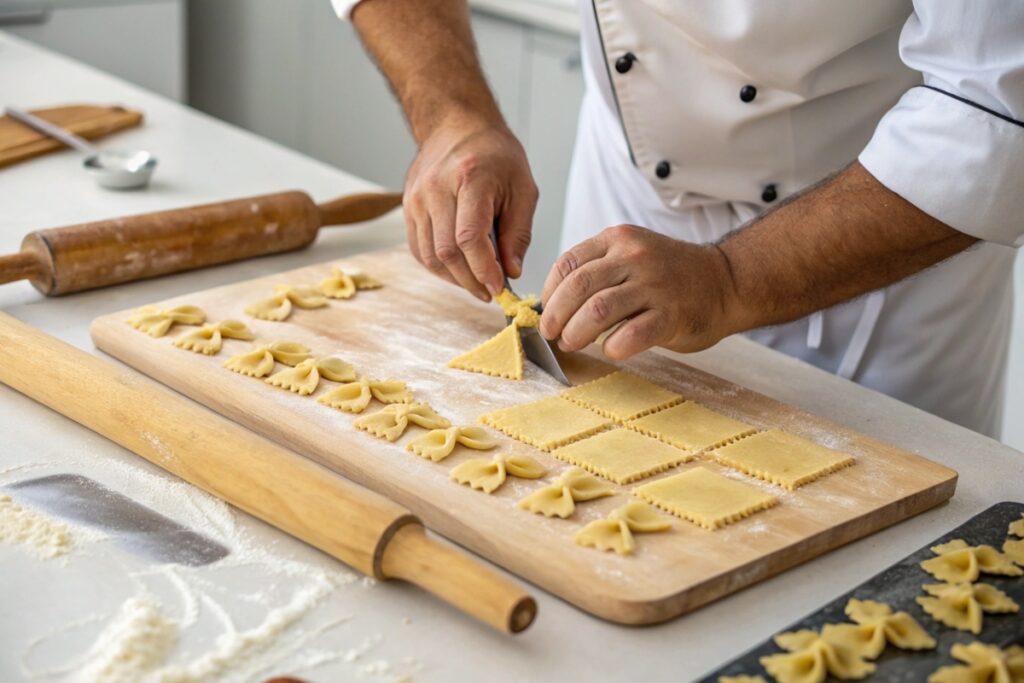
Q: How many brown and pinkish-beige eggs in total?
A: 0